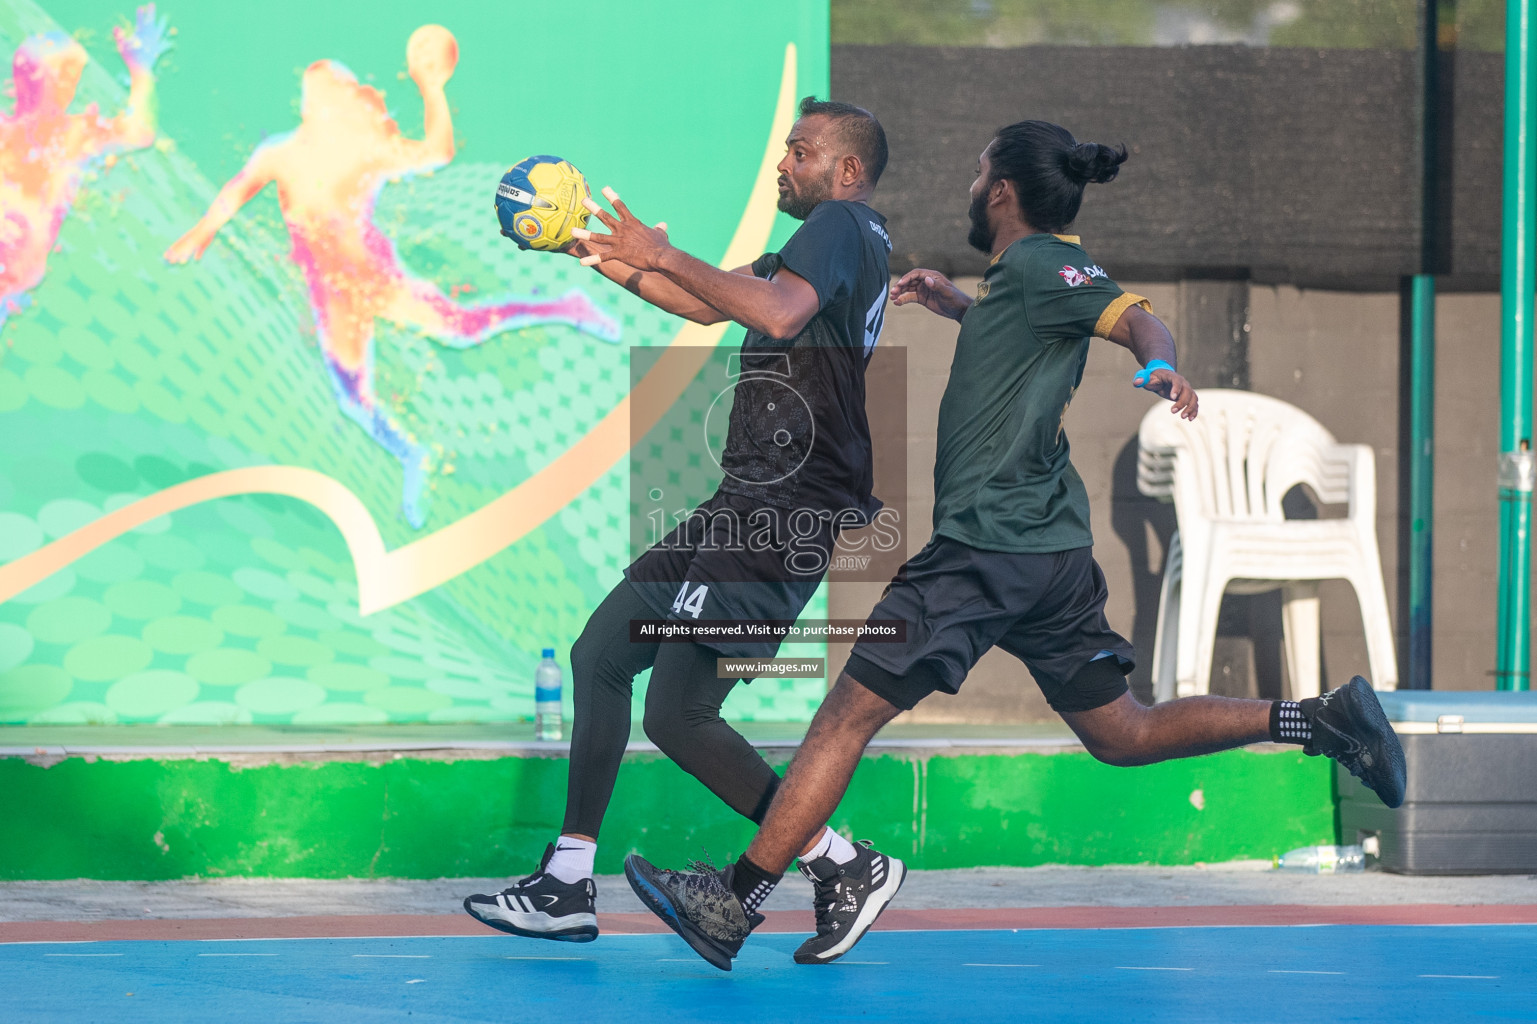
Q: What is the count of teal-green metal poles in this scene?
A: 2